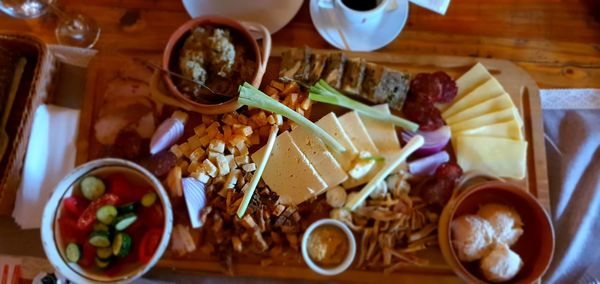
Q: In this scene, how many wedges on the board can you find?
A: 4